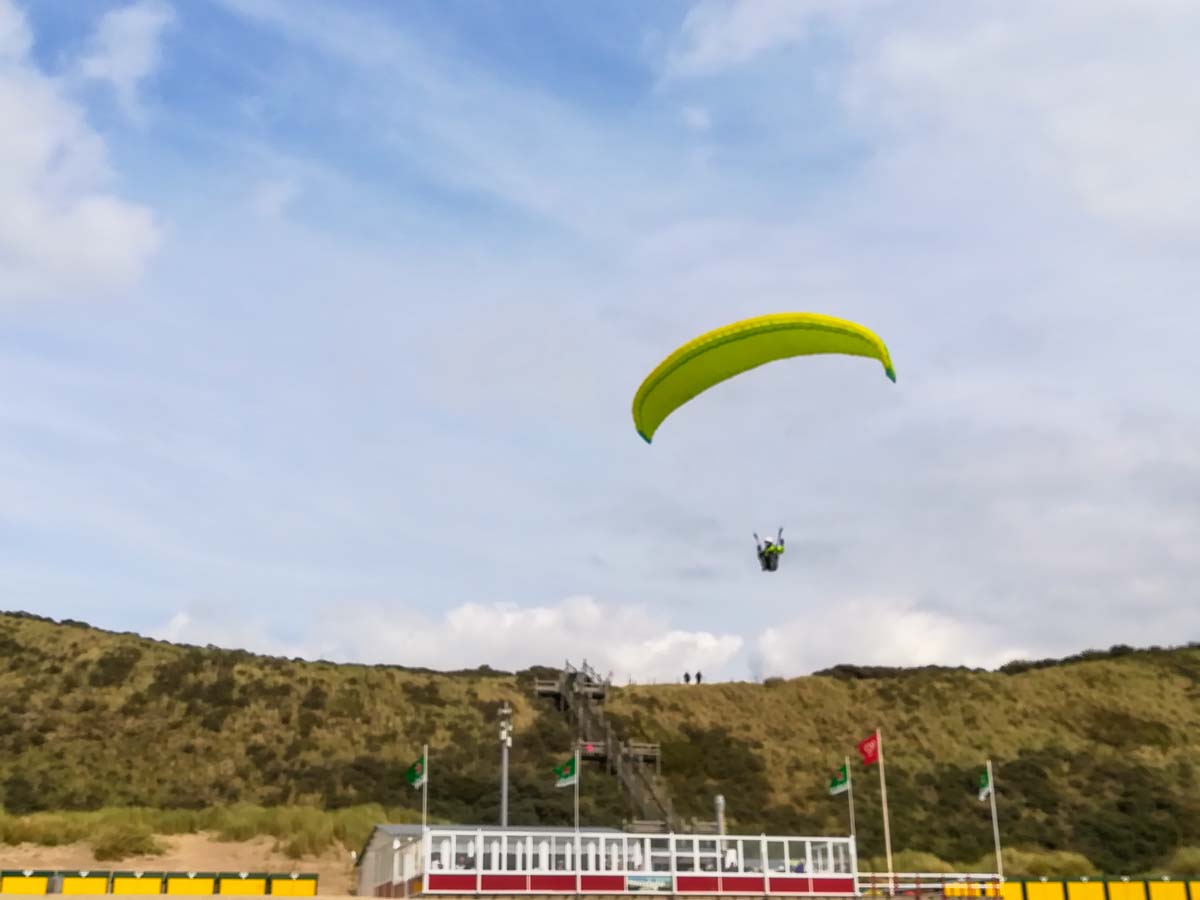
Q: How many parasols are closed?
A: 9